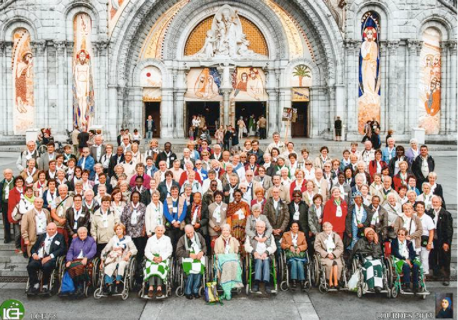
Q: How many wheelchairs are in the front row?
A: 11